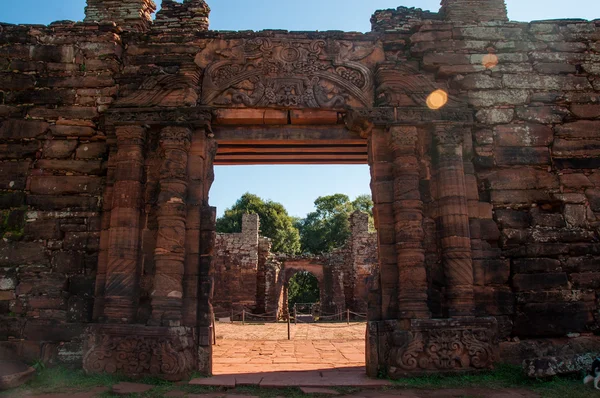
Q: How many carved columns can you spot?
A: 4